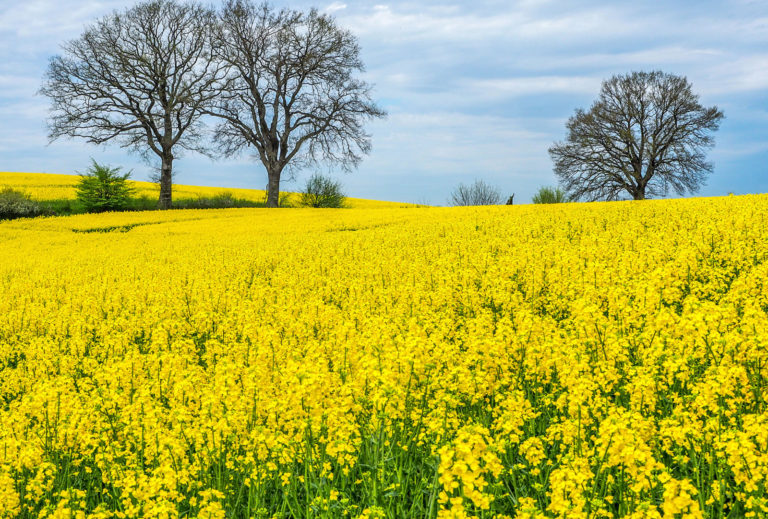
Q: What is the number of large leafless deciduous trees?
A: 3